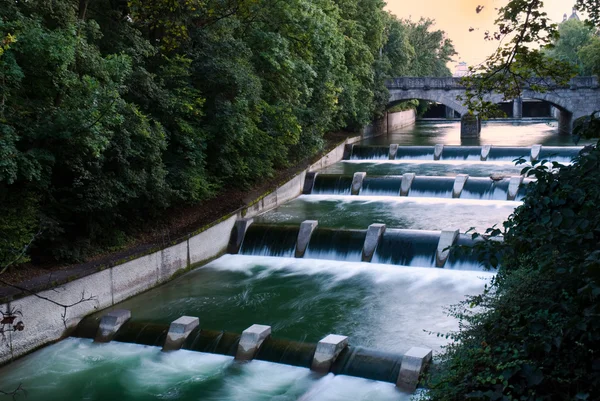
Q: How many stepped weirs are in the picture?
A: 4